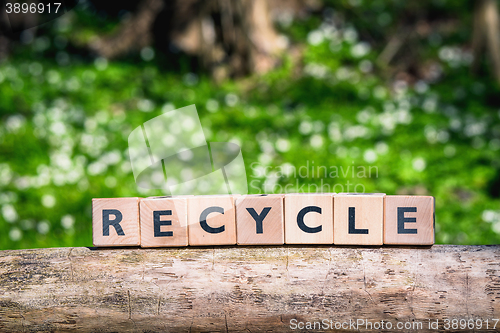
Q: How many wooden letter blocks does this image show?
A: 7